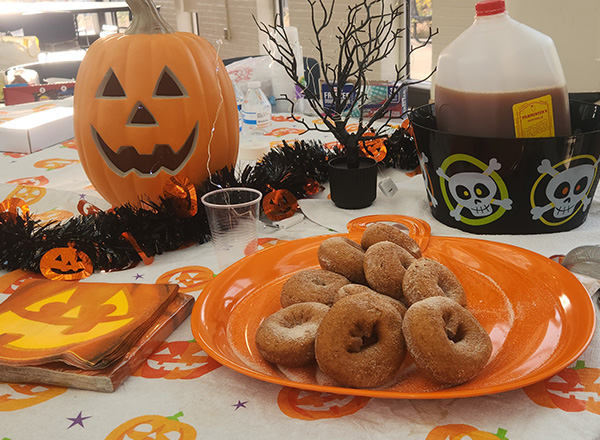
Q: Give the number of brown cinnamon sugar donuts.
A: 9